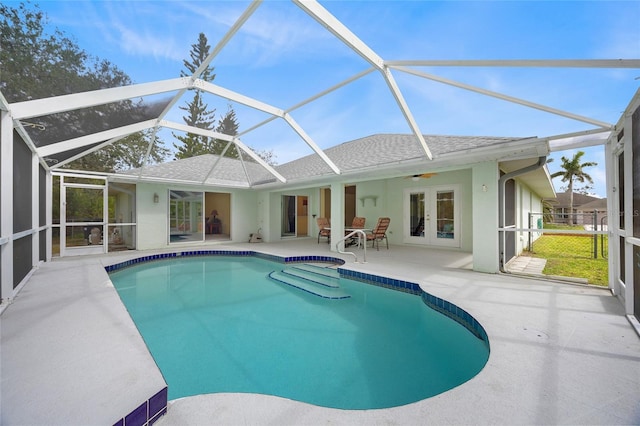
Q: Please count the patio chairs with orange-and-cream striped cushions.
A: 3